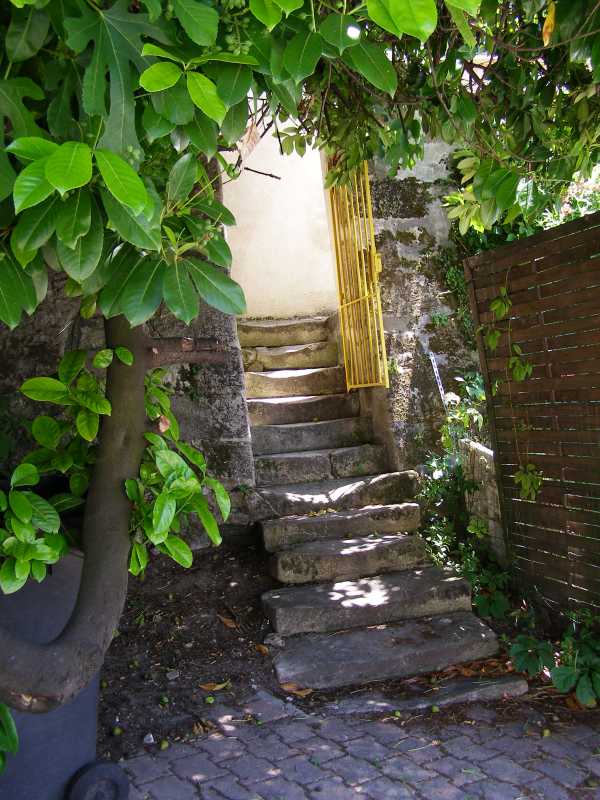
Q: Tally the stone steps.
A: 12